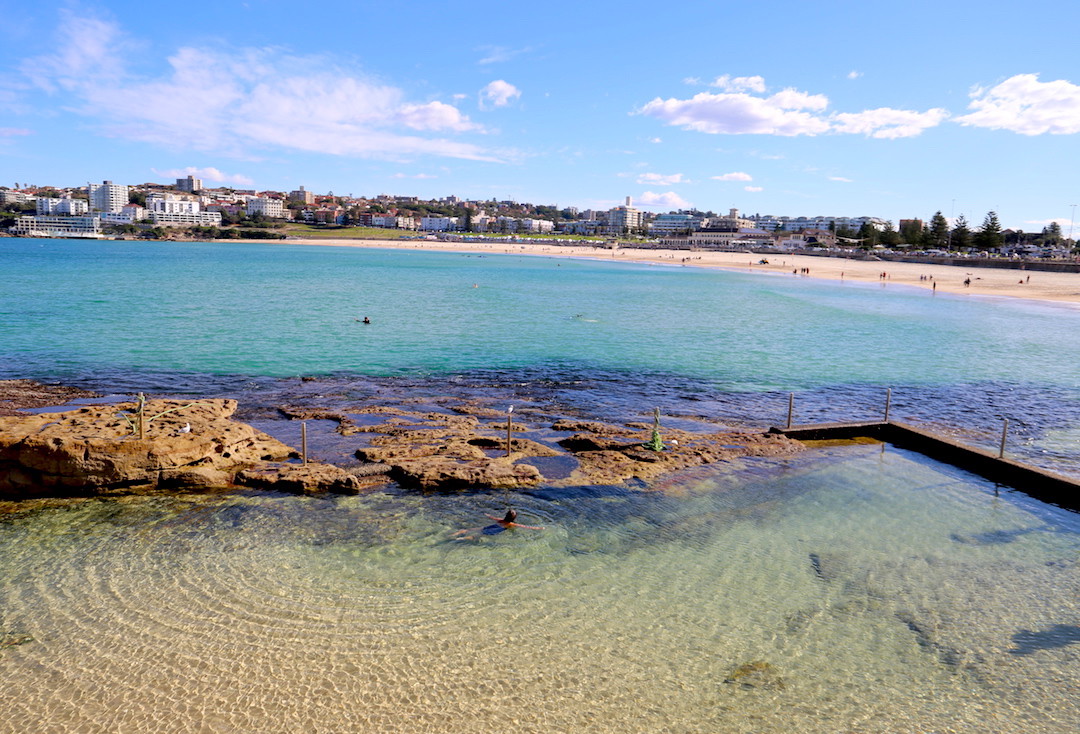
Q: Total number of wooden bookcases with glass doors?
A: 0